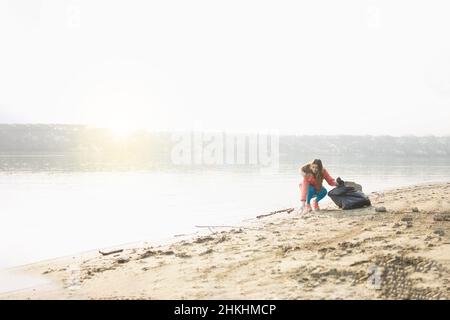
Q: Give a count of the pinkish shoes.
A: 2